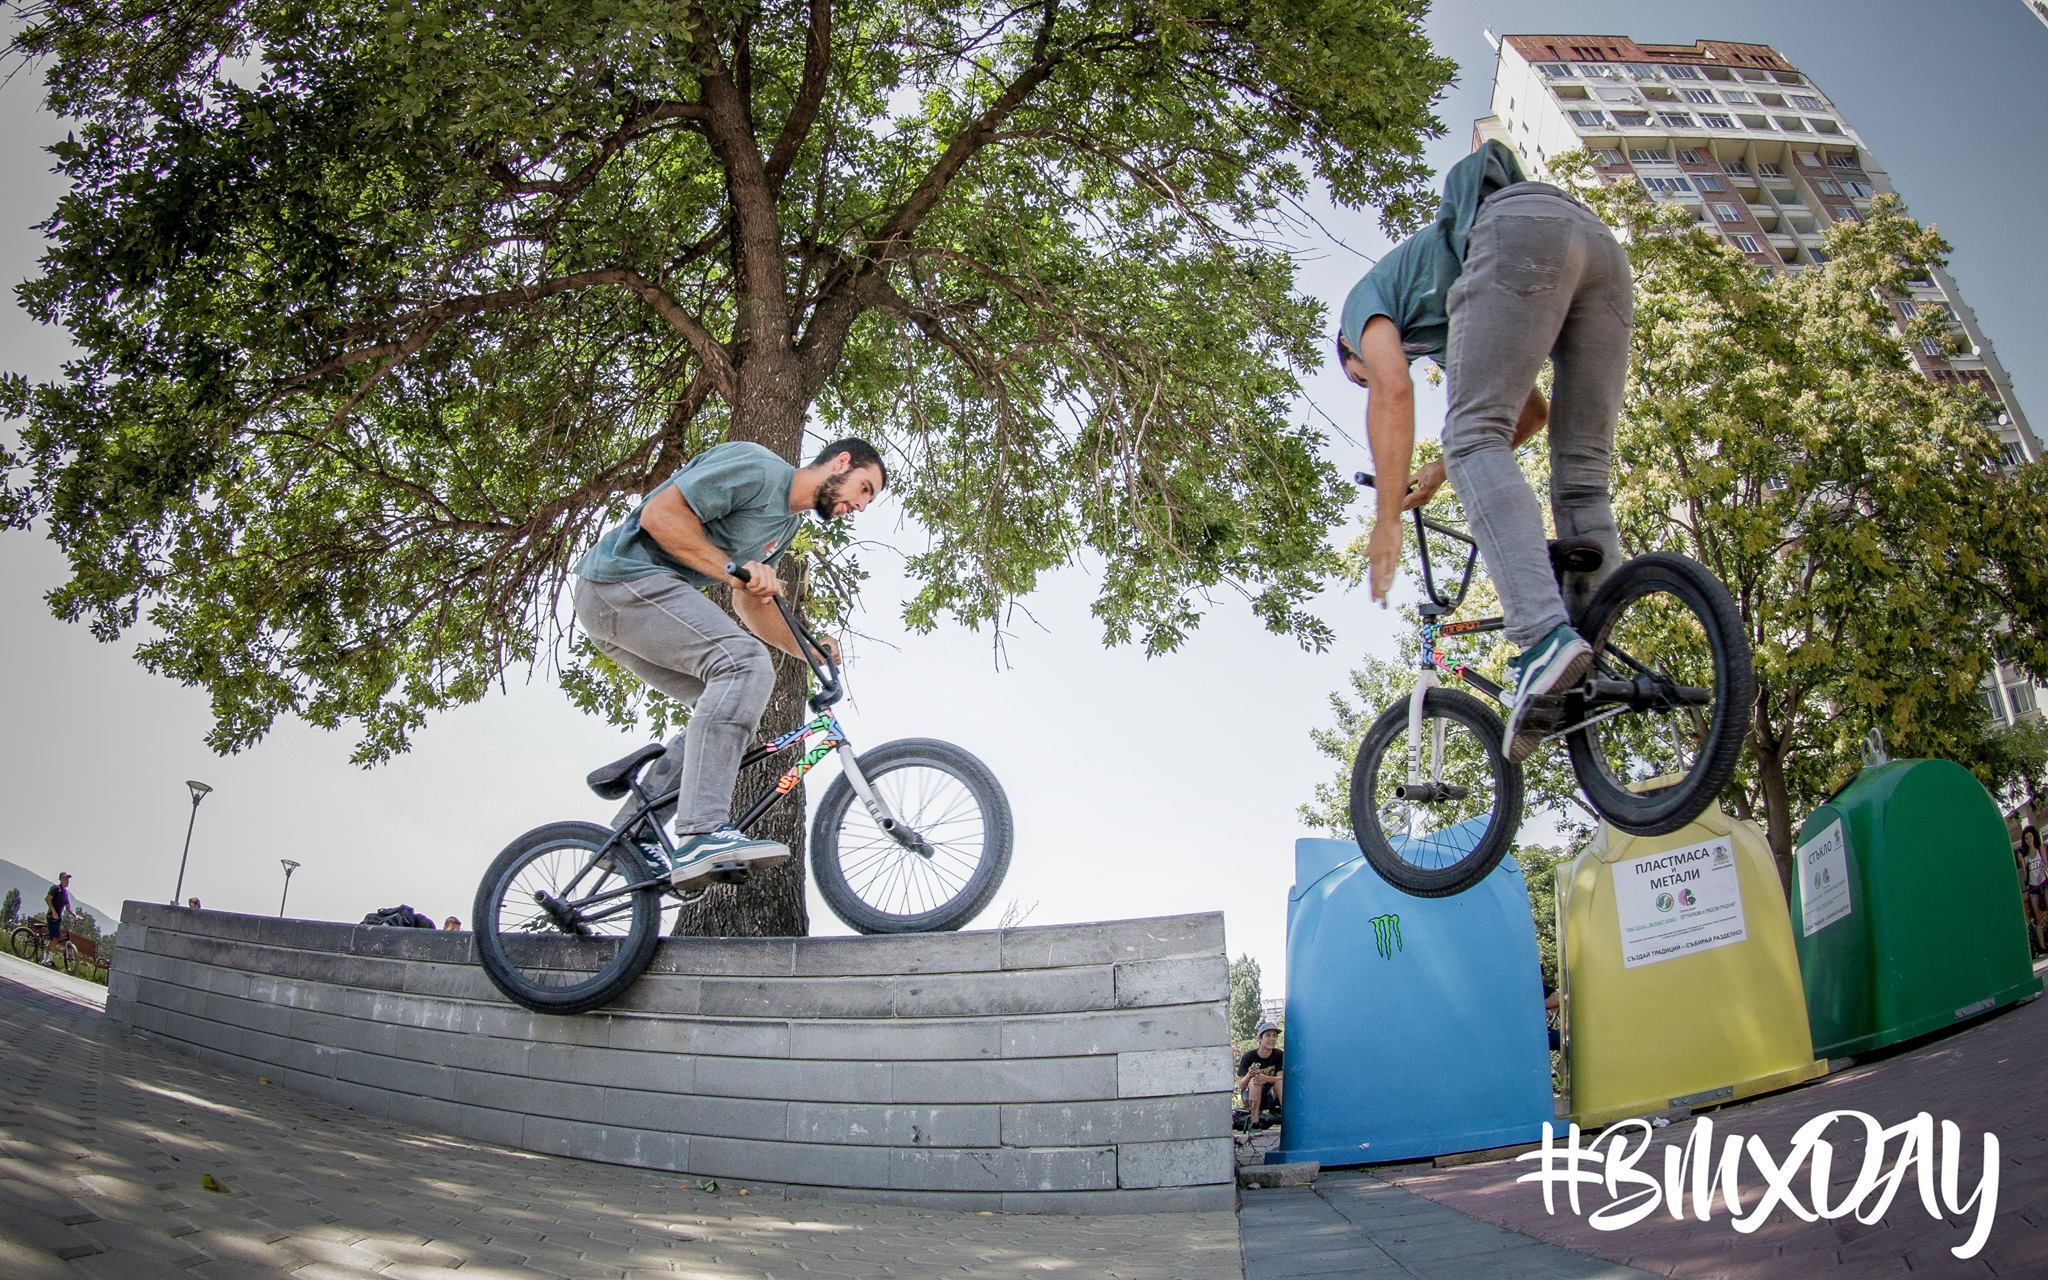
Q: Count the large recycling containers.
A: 3